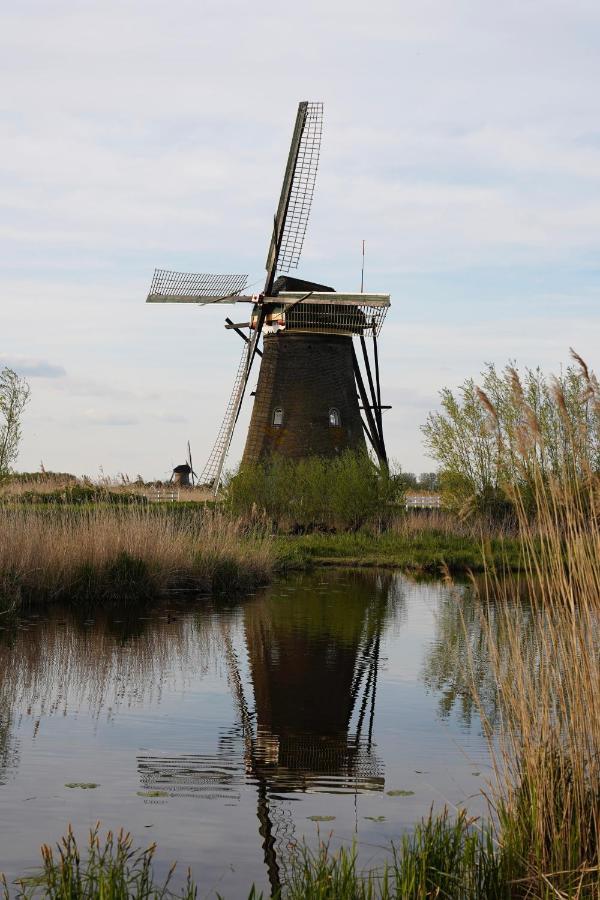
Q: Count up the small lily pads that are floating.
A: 5